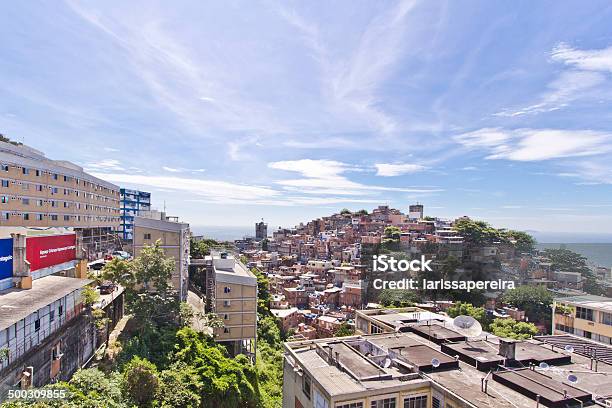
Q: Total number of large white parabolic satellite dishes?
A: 1